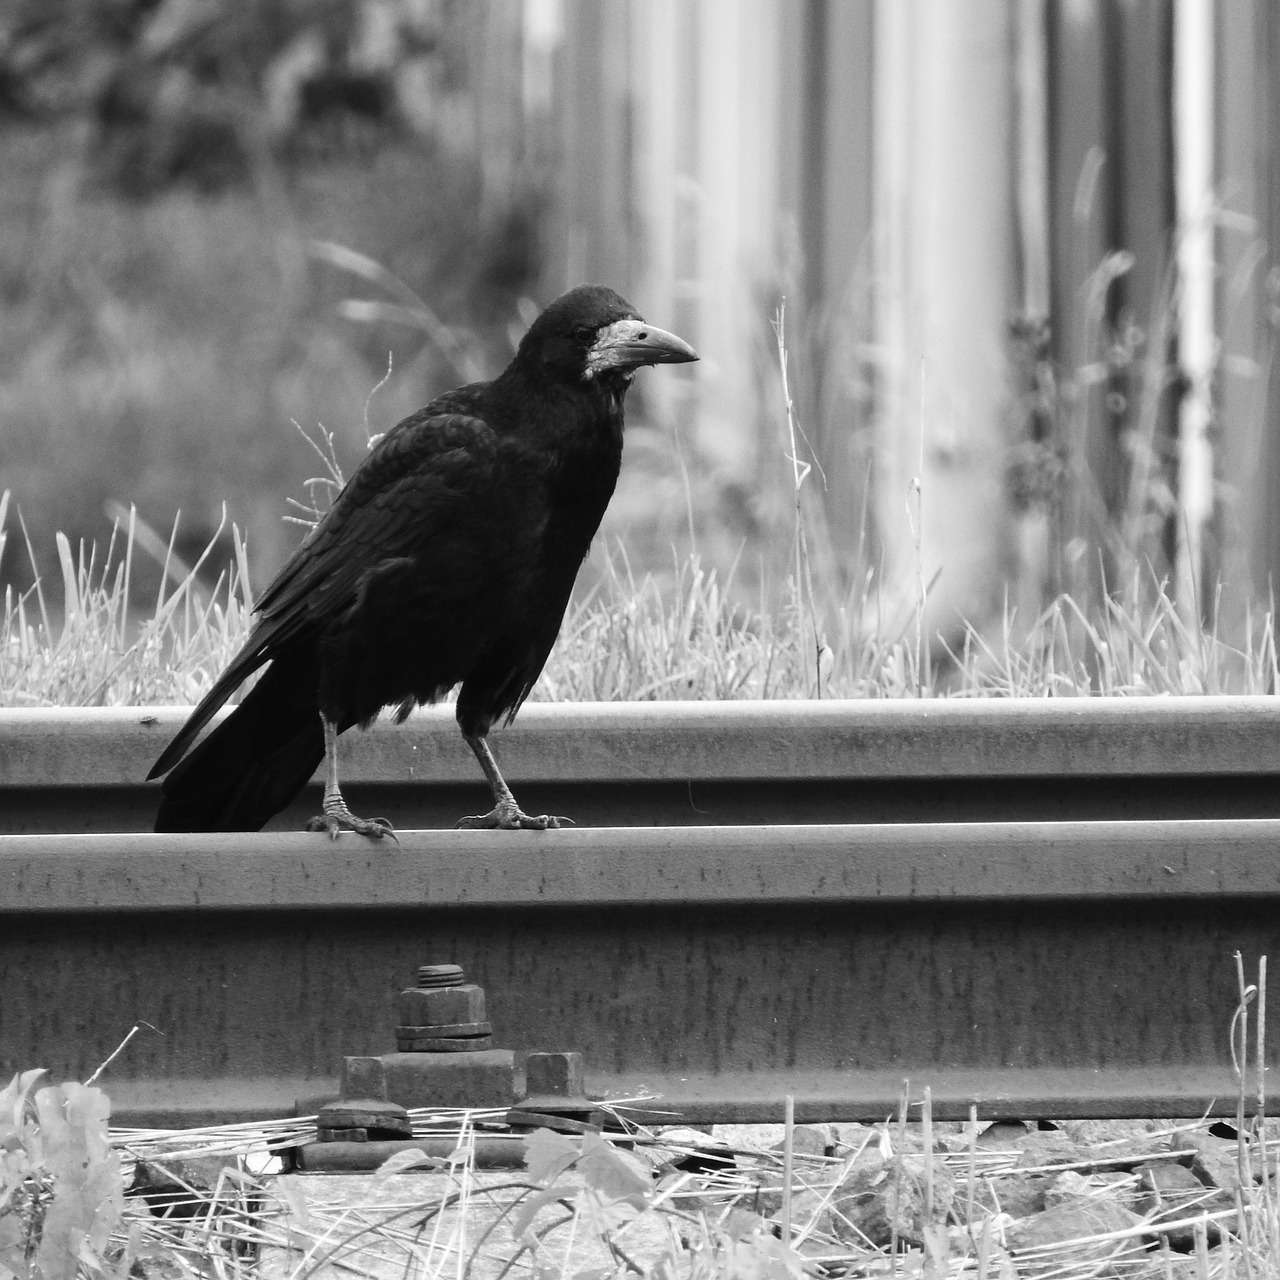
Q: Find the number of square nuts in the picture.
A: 2